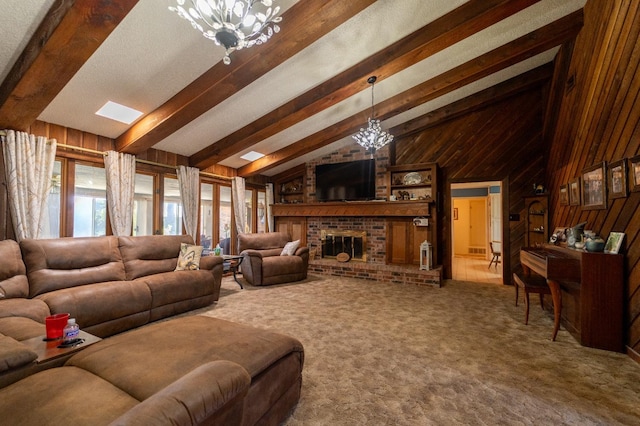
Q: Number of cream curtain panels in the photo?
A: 5